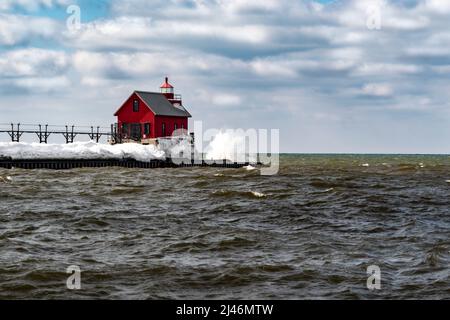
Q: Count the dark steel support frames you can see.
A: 4